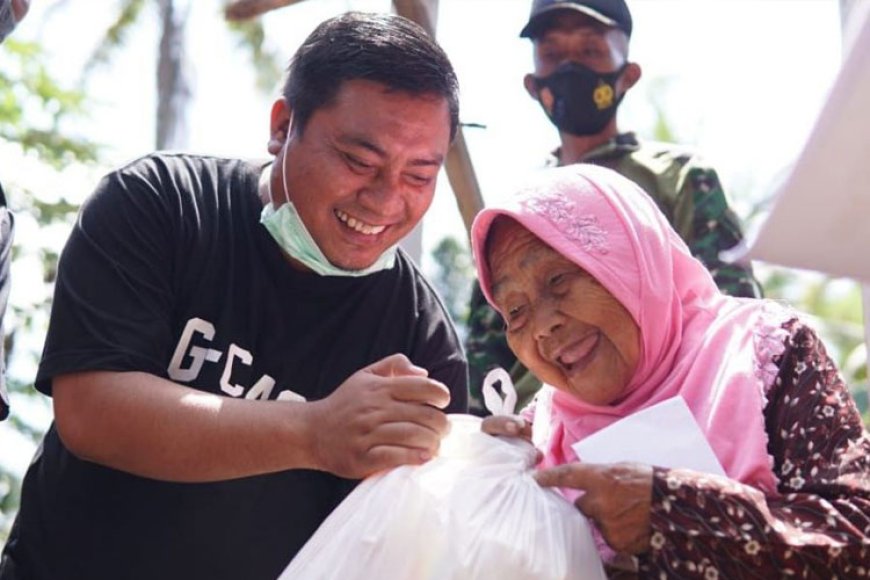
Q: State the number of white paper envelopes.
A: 1